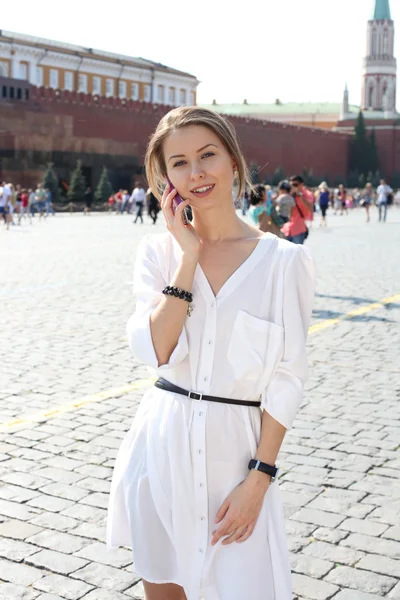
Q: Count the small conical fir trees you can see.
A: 3